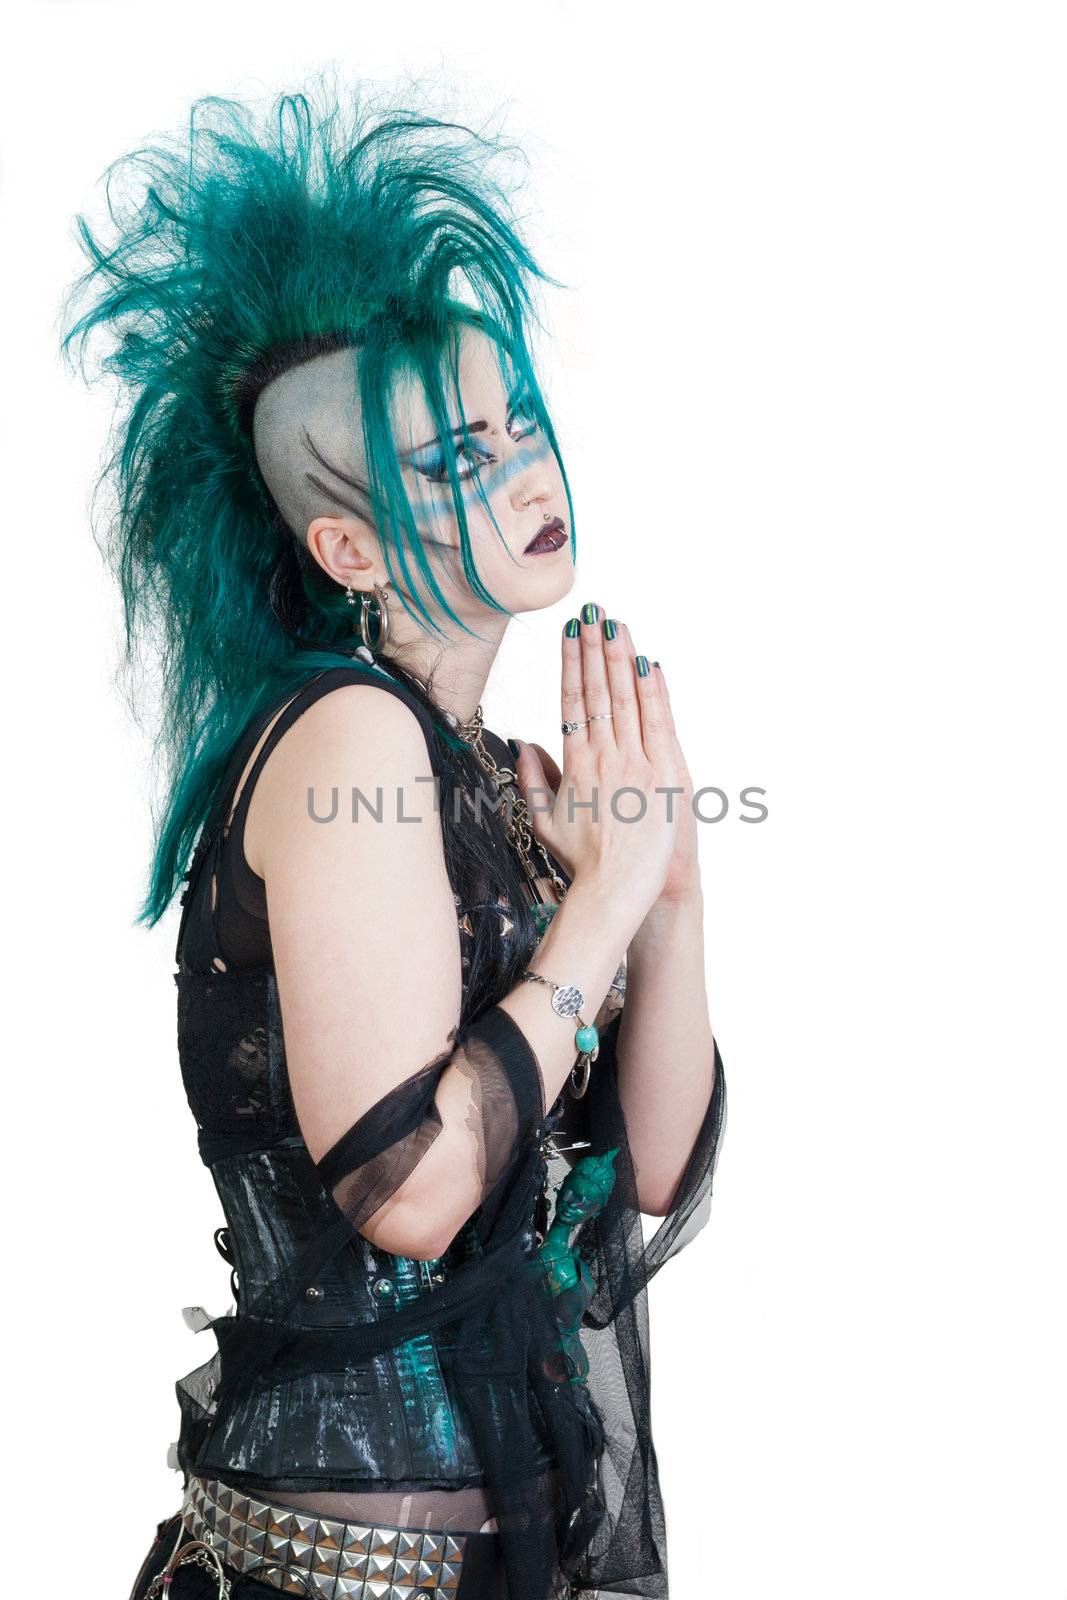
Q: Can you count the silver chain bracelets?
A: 1